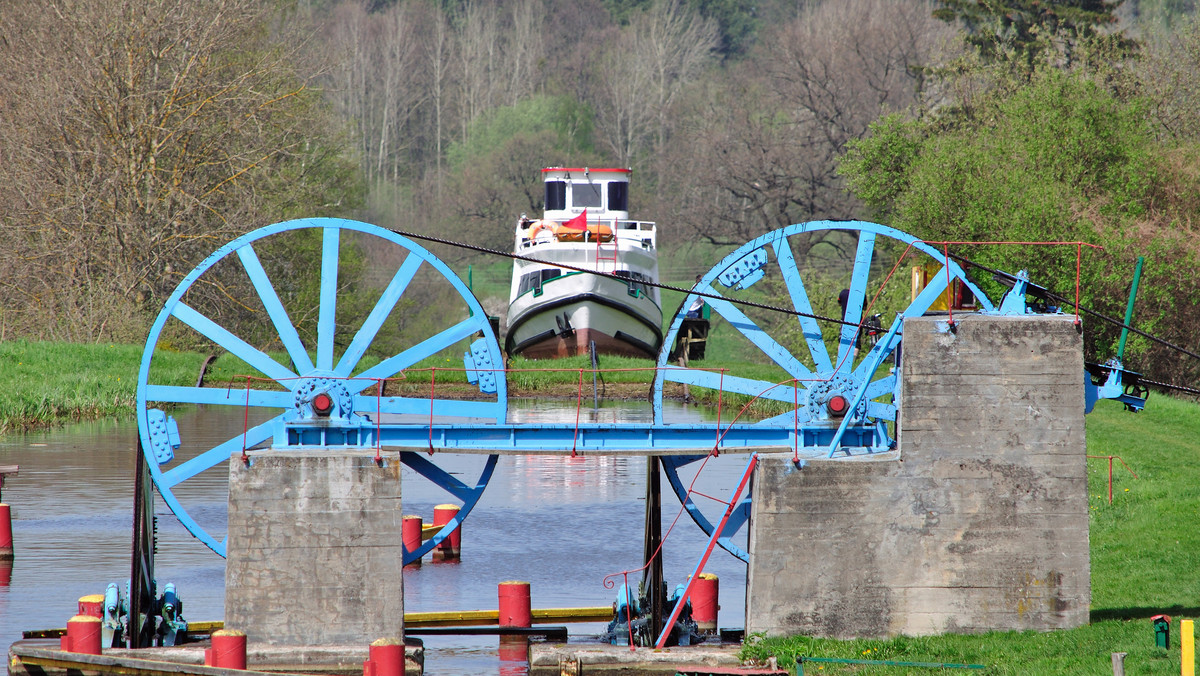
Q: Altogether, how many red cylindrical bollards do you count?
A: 9